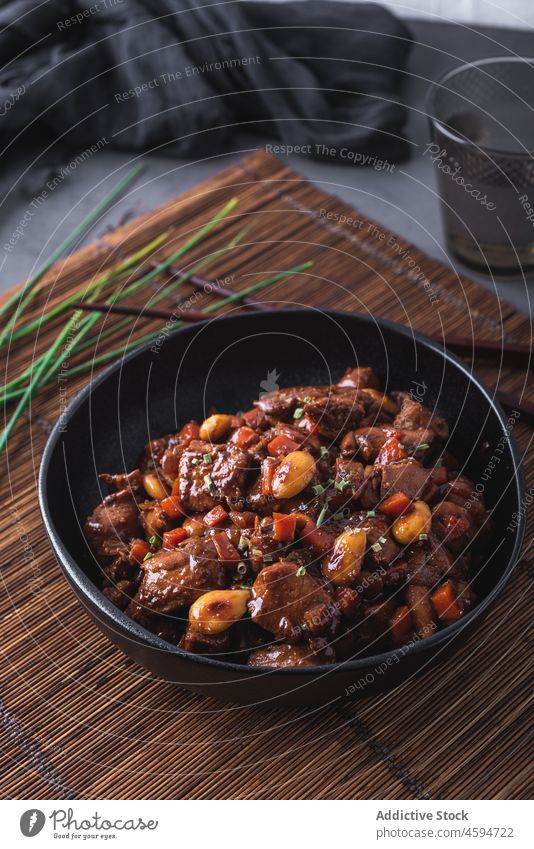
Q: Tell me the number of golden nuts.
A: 6